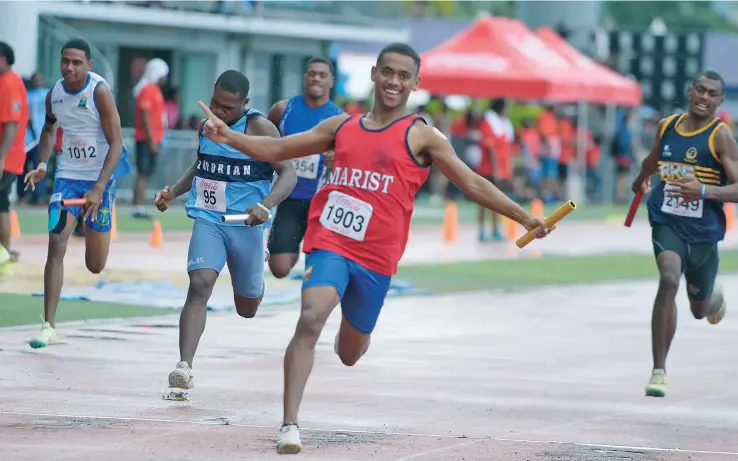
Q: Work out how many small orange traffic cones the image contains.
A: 7